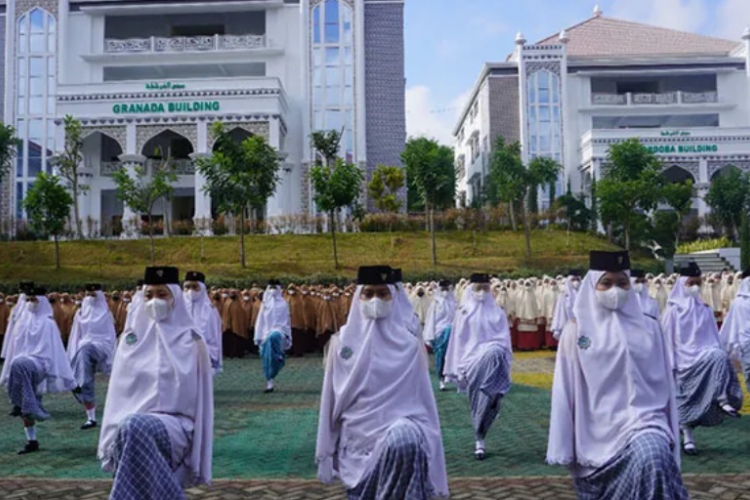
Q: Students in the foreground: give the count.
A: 3